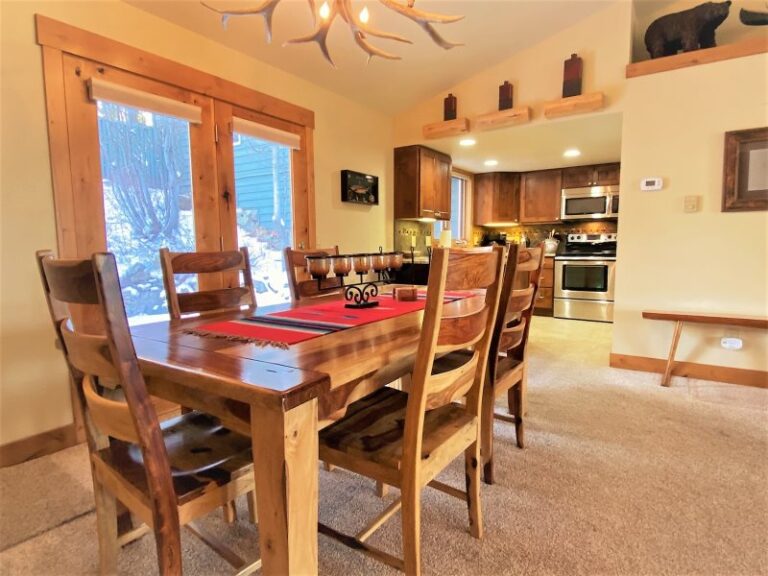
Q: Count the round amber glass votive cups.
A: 5